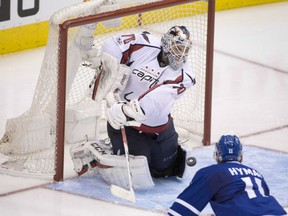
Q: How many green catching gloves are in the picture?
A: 0